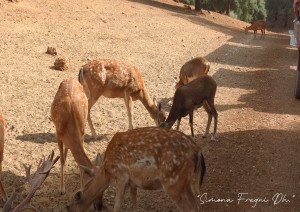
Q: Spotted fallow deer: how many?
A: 3